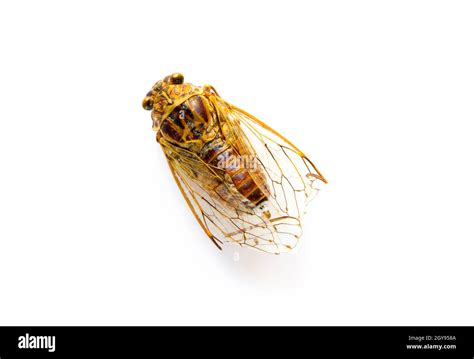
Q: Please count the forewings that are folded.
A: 2